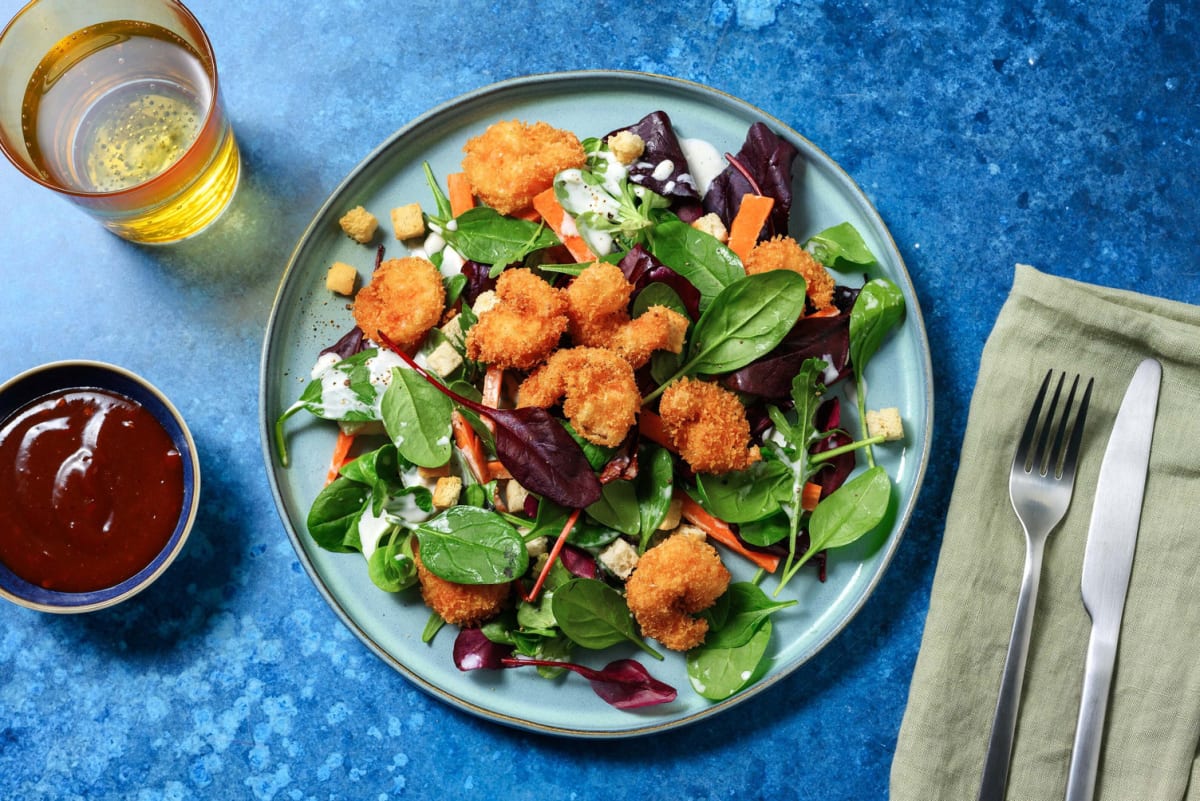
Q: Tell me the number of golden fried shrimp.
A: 9